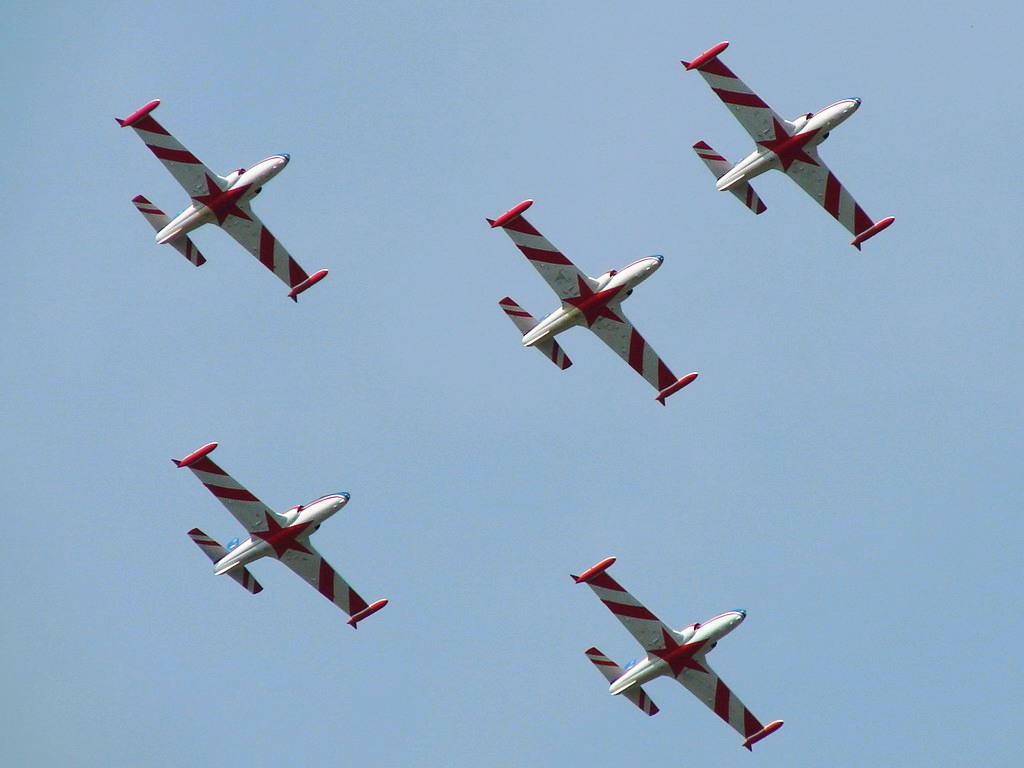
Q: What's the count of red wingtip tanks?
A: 10